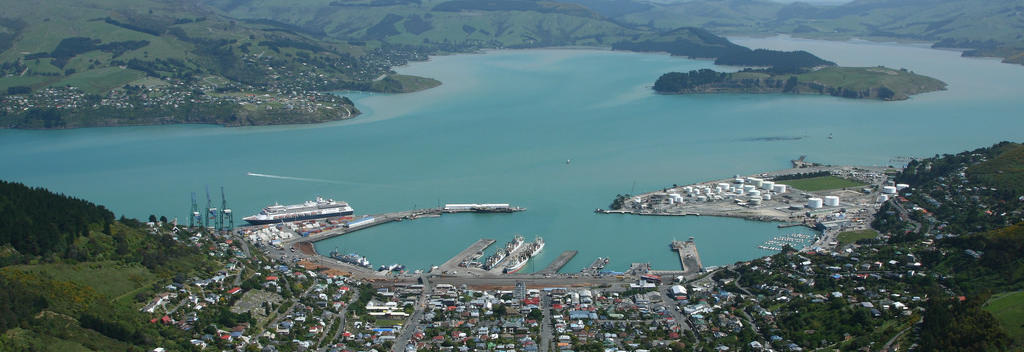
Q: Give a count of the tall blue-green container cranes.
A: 3